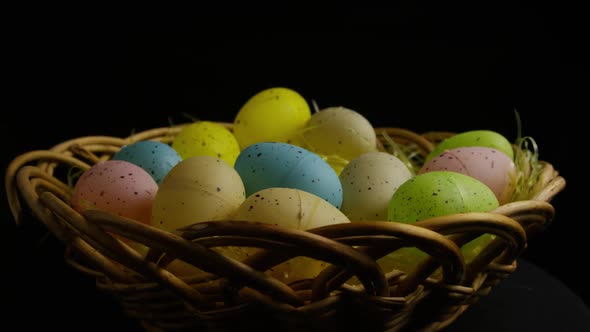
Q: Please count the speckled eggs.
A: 12